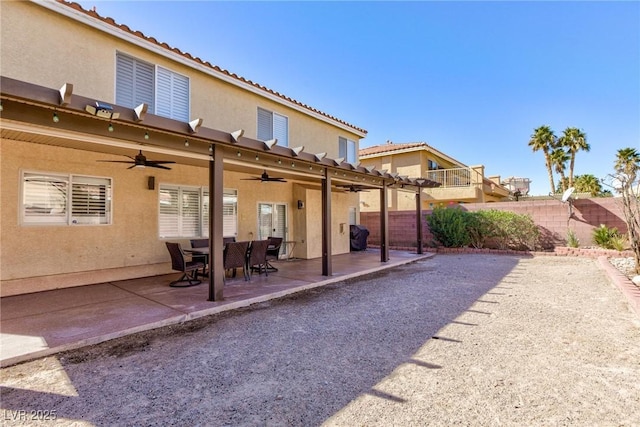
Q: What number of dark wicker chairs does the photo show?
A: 6